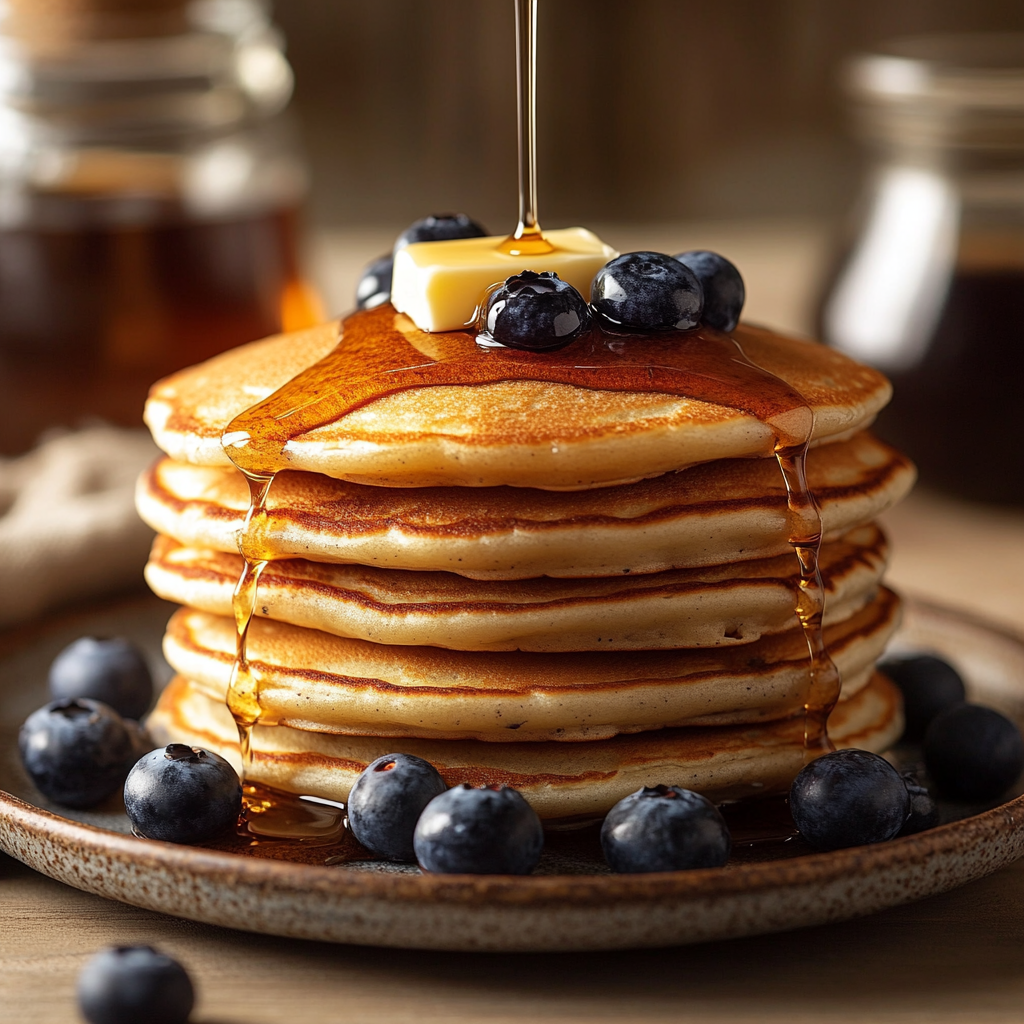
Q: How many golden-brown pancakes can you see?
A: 5